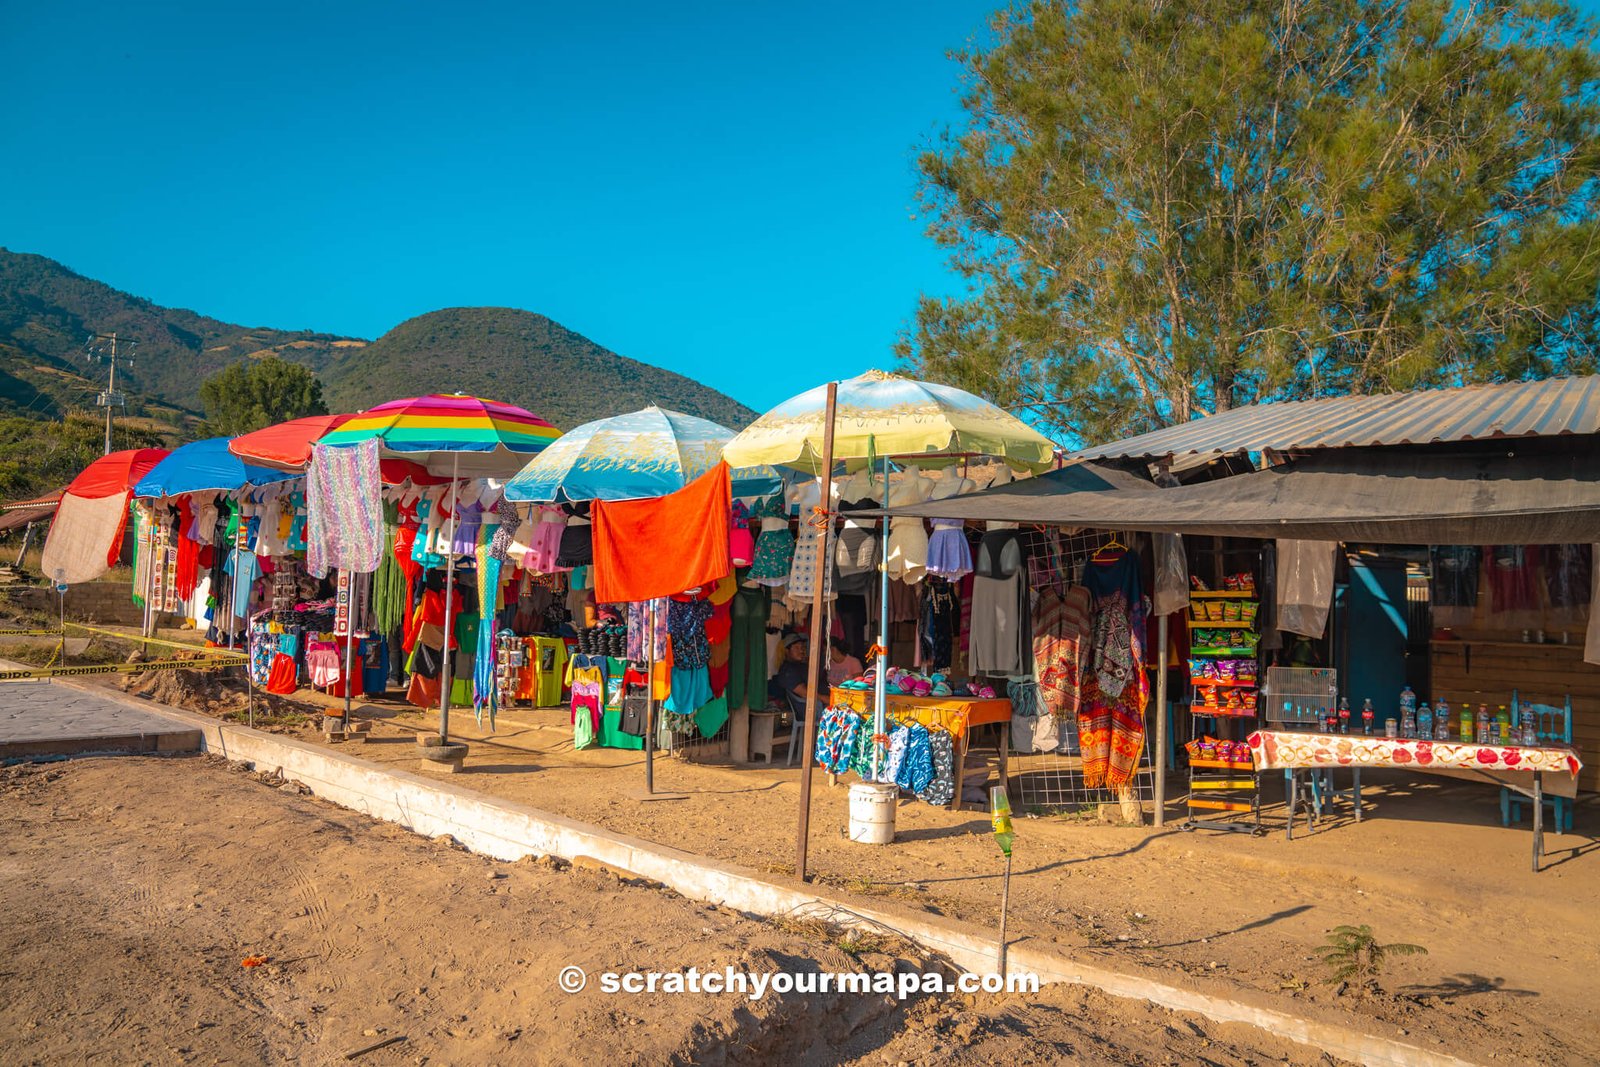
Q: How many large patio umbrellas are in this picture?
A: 6